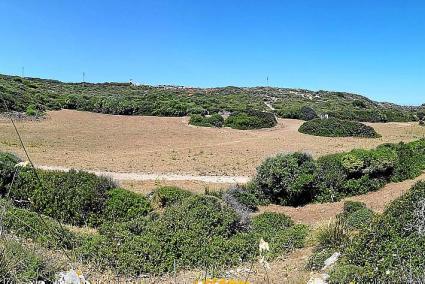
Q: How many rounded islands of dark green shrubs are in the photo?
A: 2